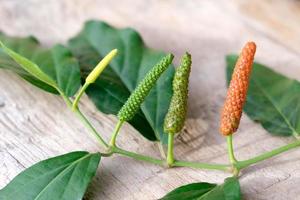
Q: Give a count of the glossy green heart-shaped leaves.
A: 5